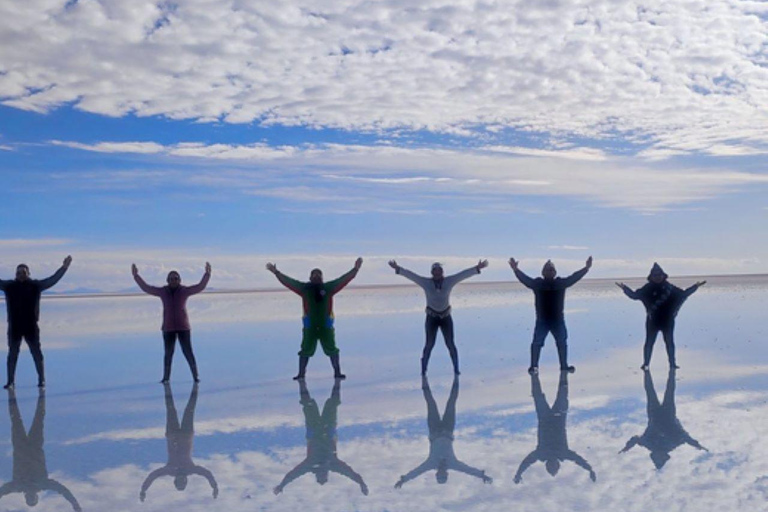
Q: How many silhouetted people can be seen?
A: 6